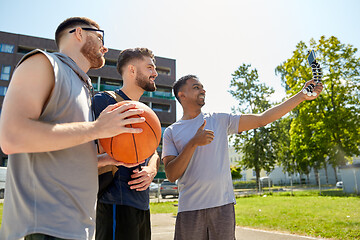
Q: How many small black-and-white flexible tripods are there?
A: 1